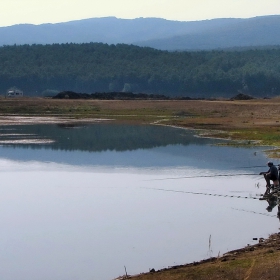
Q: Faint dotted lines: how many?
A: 2